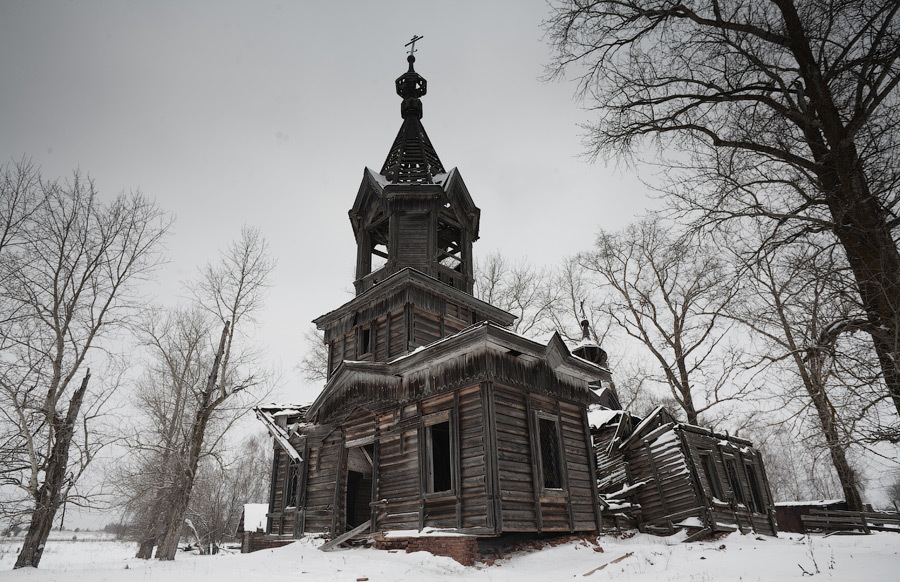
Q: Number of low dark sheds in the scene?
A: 1